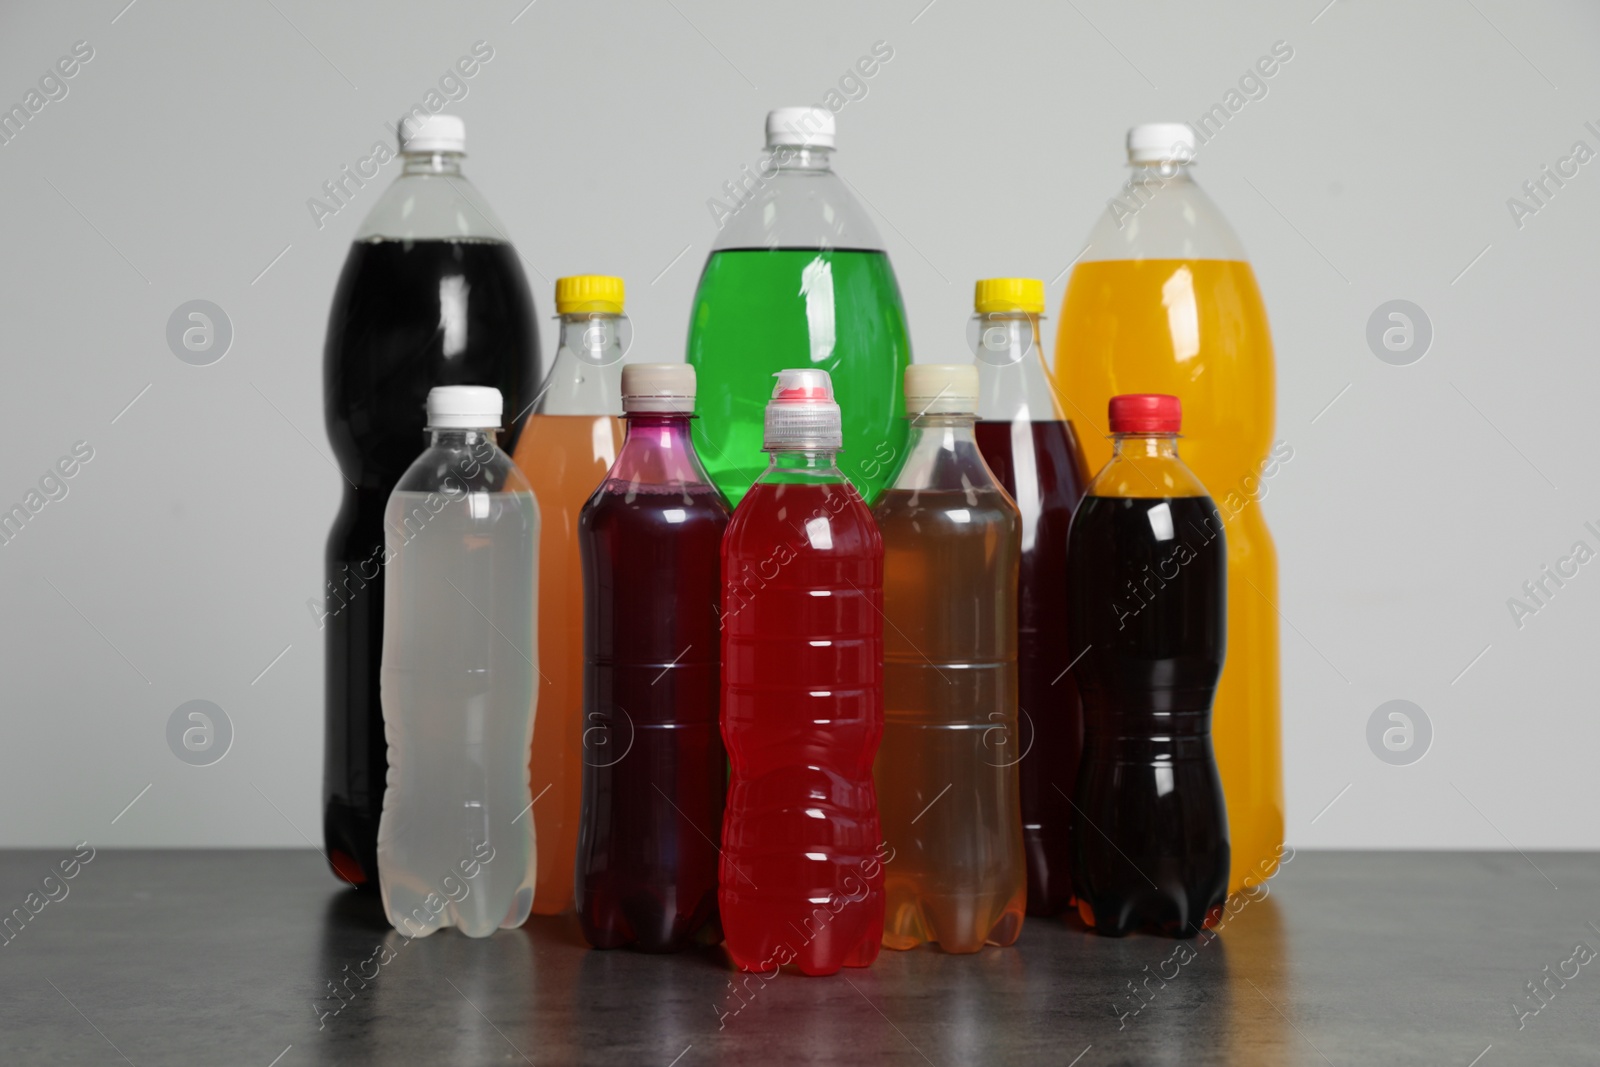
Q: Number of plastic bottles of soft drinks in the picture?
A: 10